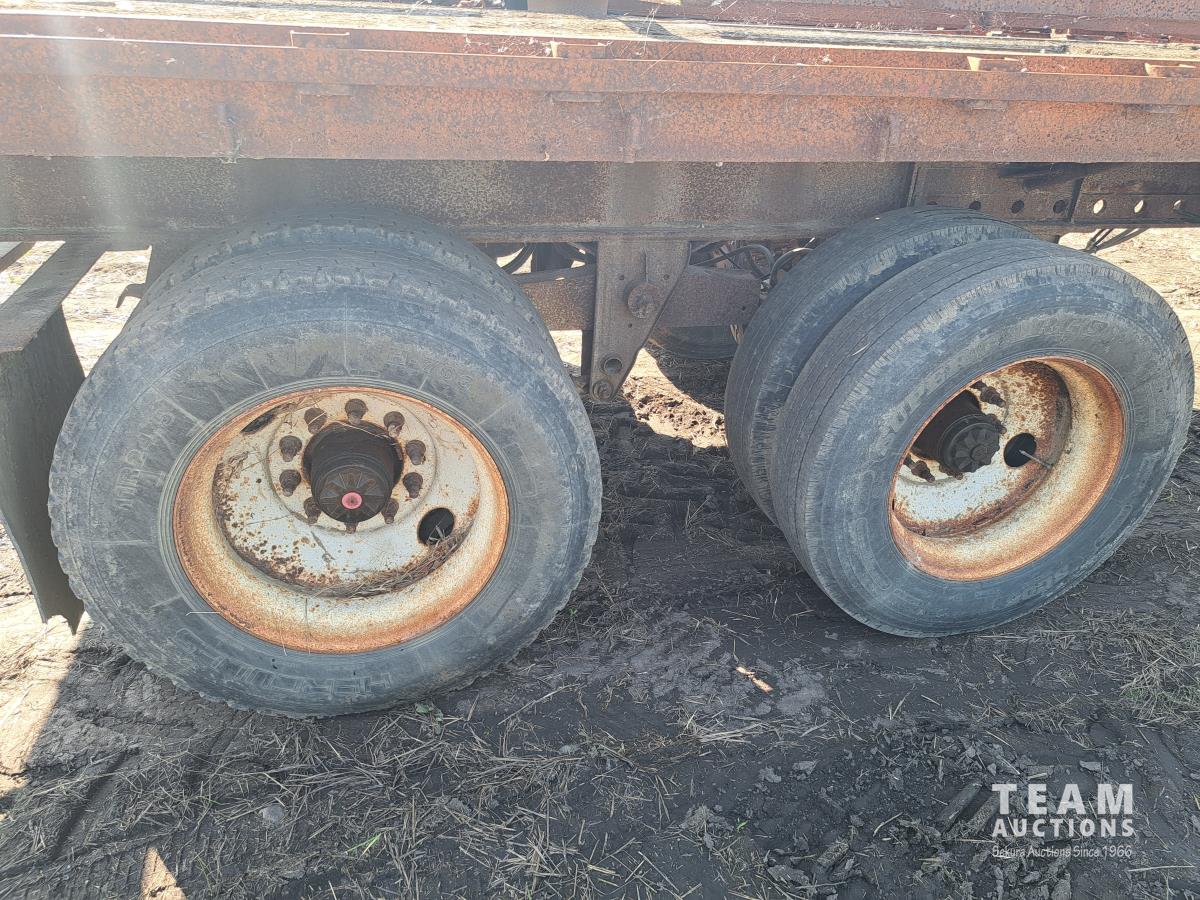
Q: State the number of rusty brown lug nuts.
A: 14